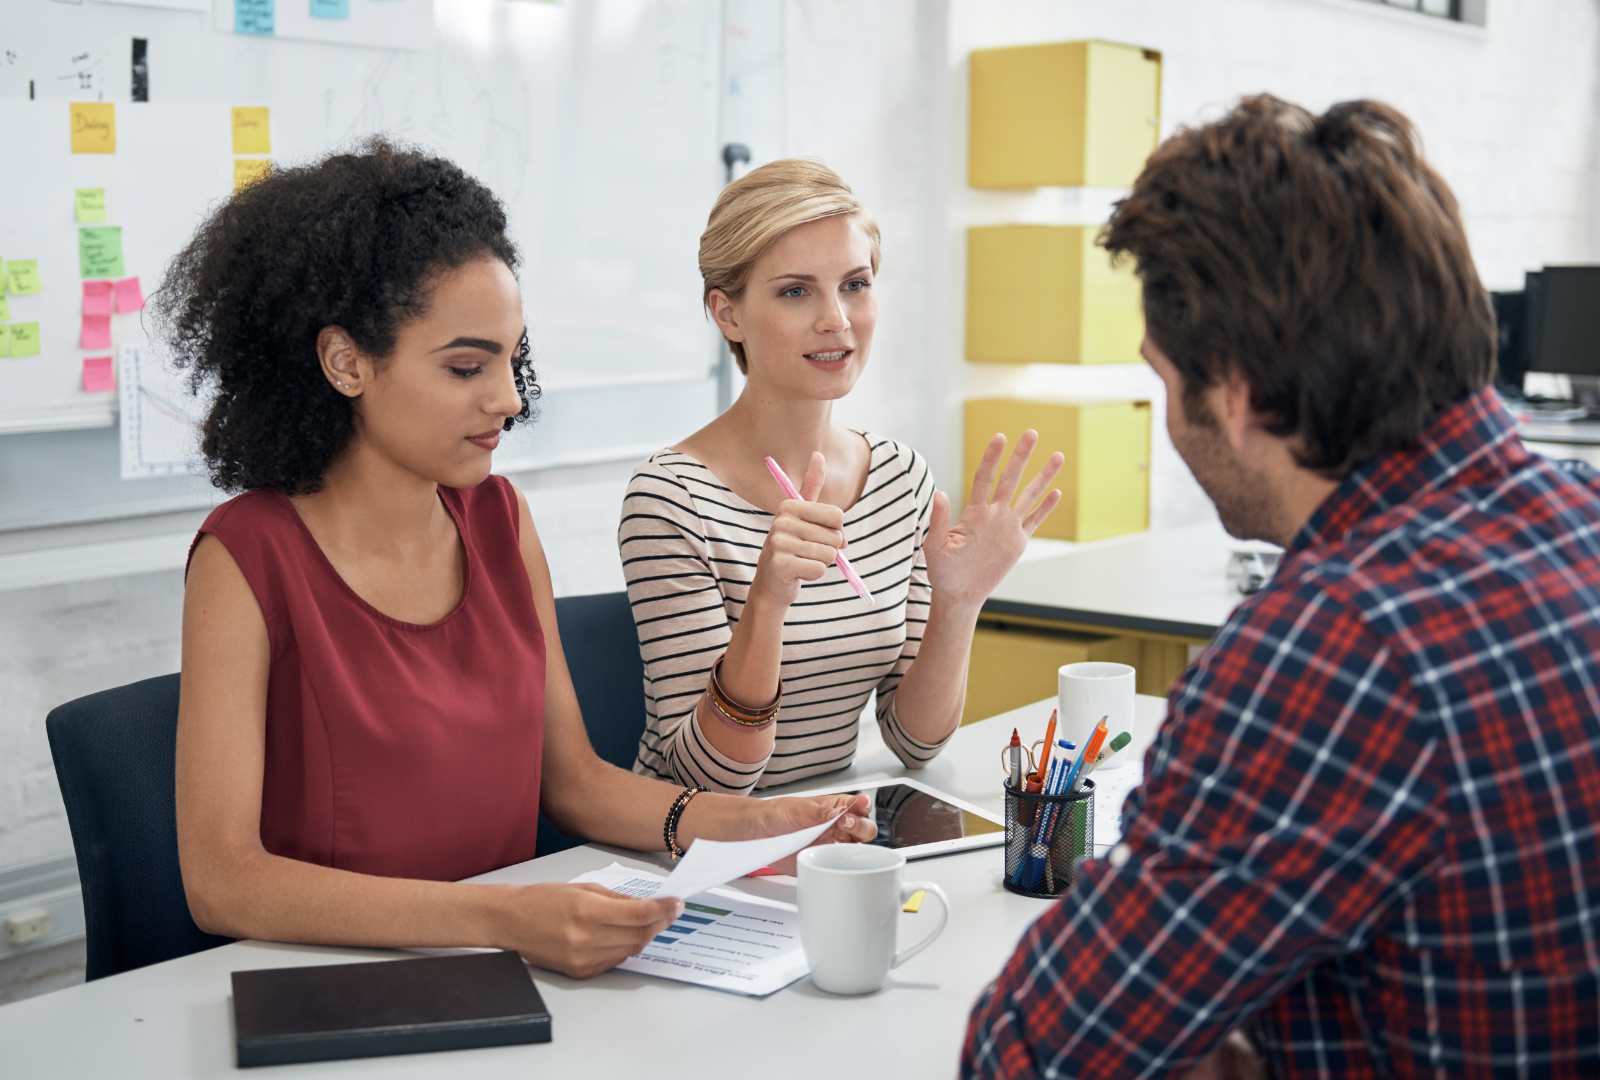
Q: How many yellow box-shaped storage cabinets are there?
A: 3